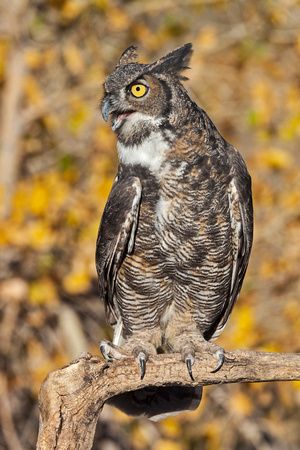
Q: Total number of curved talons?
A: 4